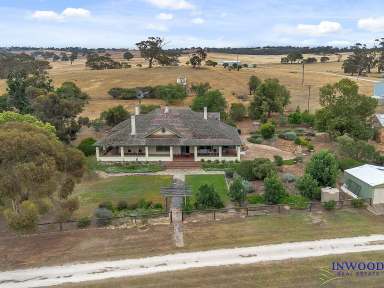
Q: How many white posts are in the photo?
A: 7